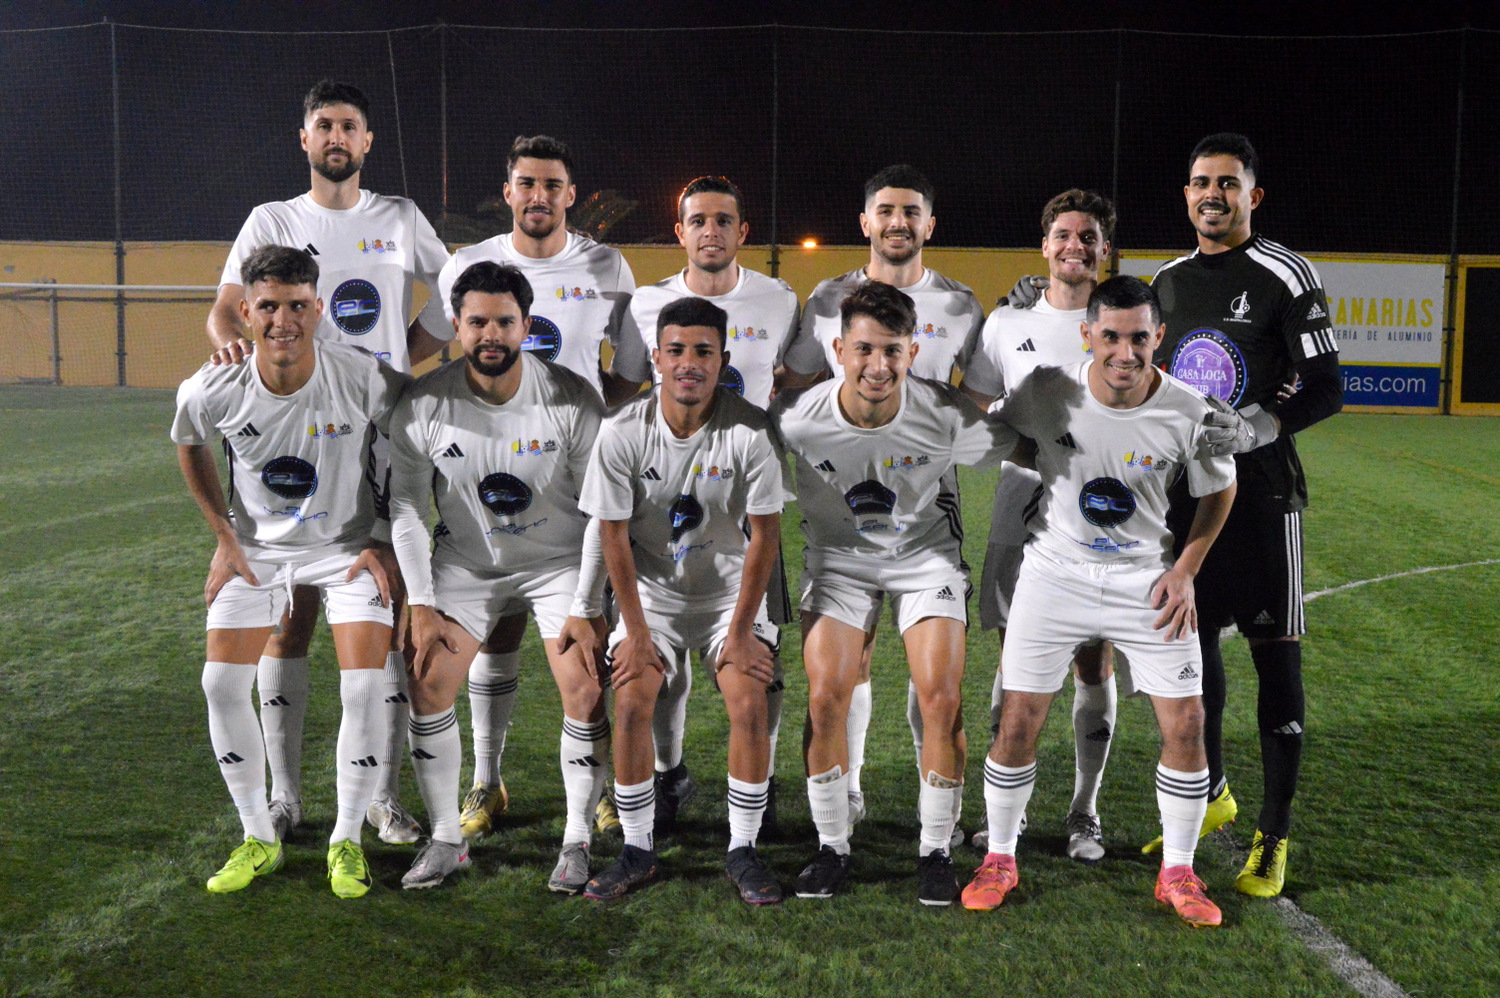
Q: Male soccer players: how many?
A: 11